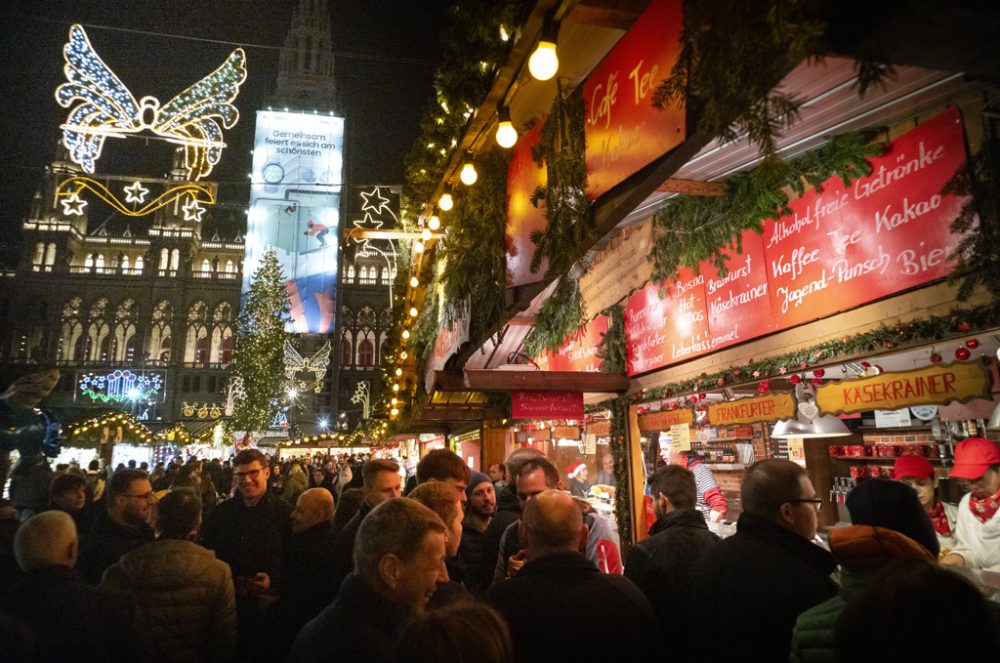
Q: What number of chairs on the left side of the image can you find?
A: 0